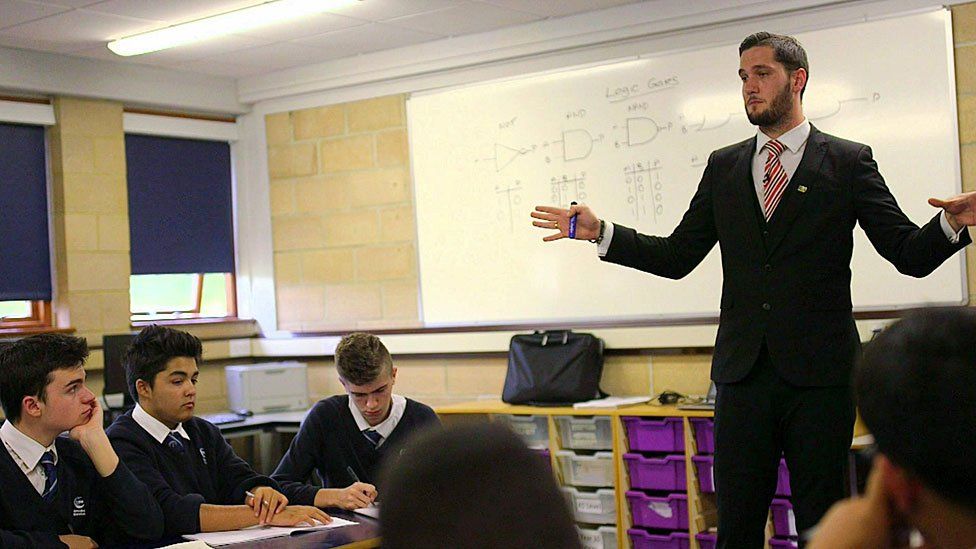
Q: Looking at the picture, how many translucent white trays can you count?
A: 5